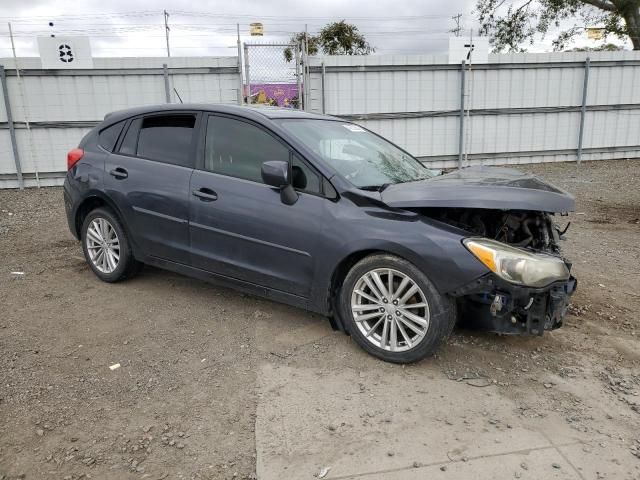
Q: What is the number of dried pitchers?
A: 0